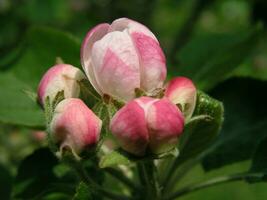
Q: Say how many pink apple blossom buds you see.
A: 5